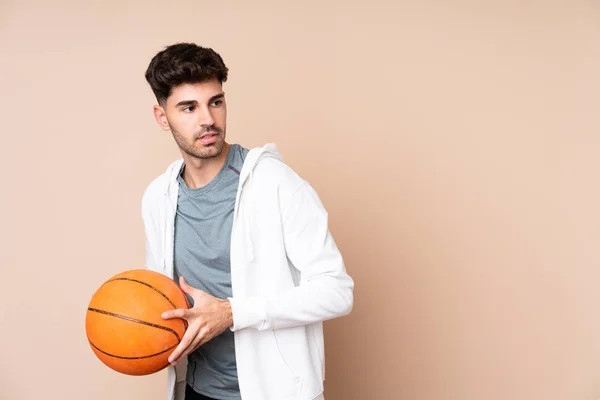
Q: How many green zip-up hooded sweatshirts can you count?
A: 0